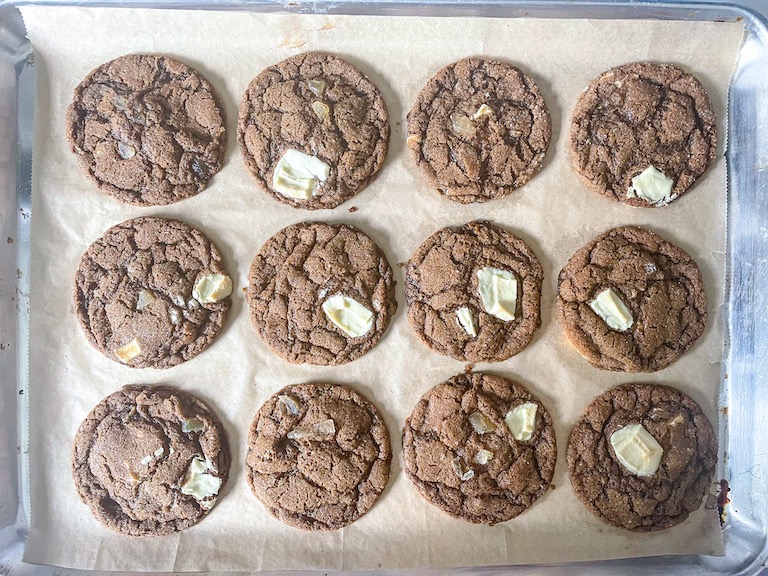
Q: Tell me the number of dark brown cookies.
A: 12